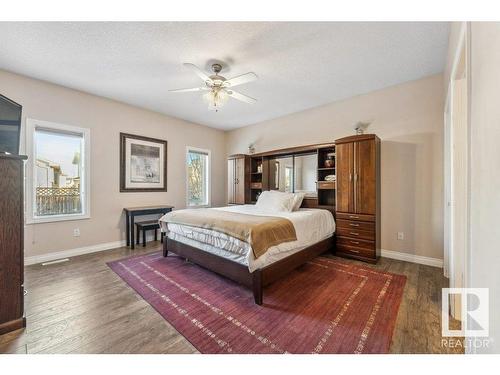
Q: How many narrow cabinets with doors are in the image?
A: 2